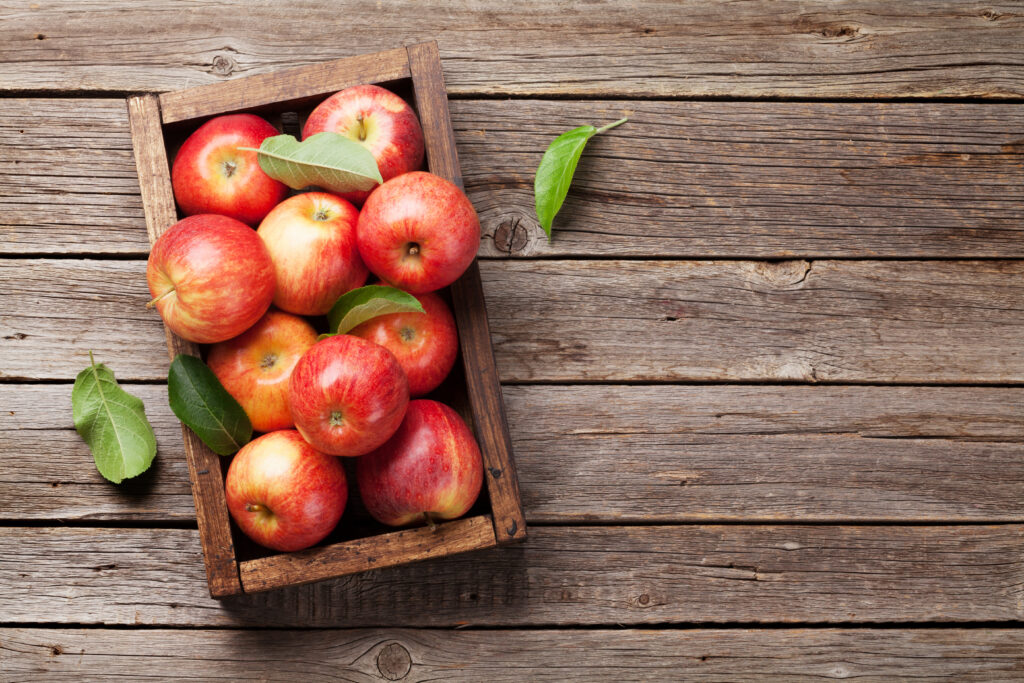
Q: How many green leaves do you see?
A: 5